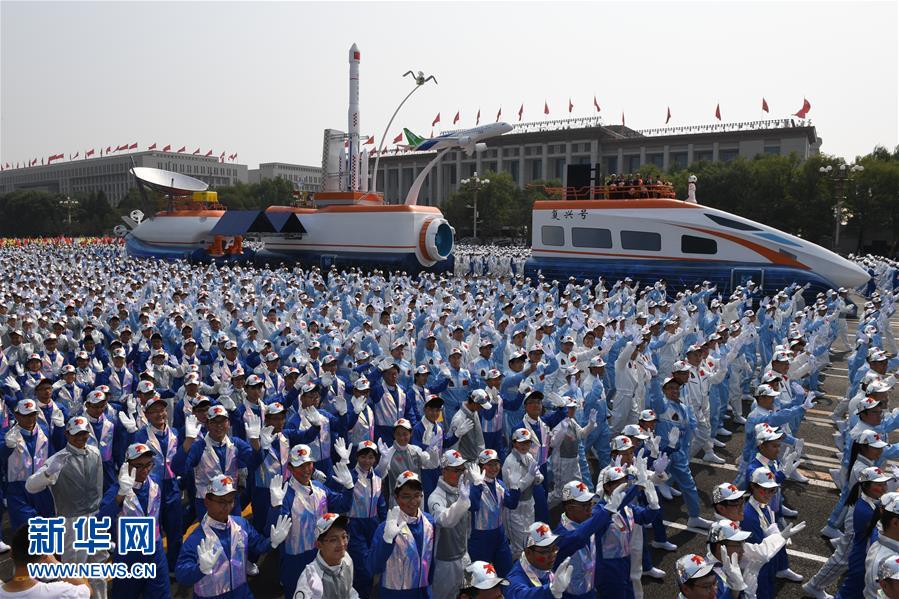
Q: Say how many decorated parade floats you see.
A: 3